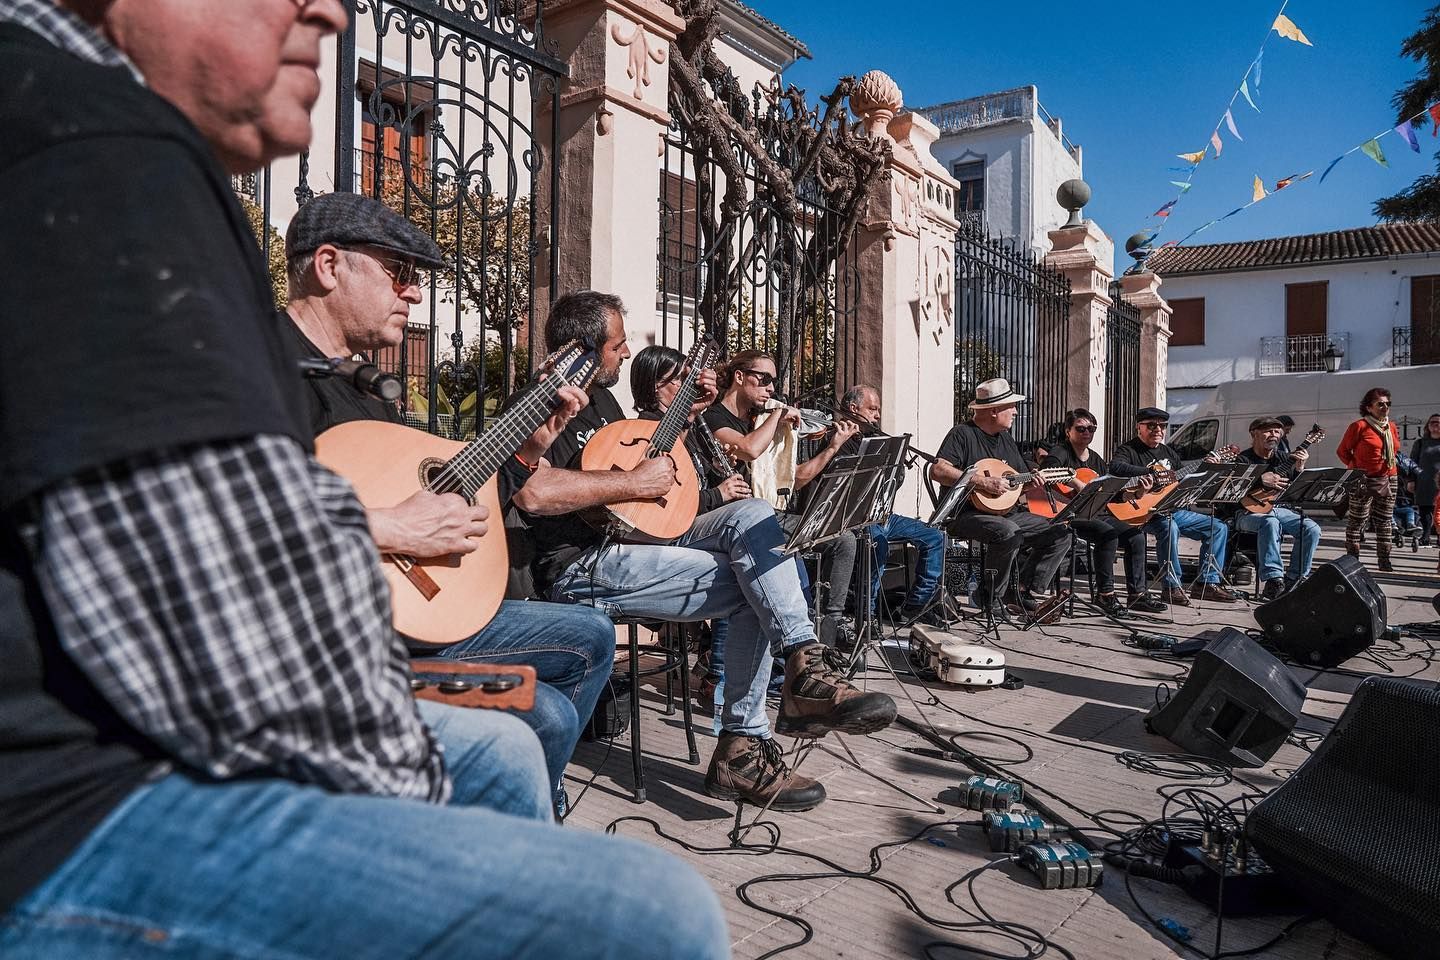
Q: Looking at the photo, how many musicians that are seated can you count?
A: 10